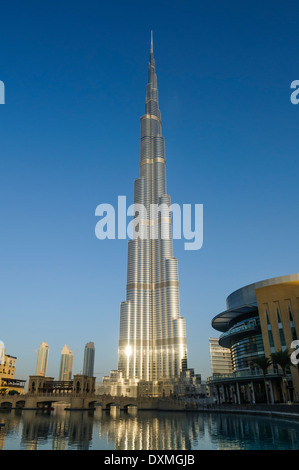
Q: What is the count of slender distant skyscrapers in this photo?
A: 3